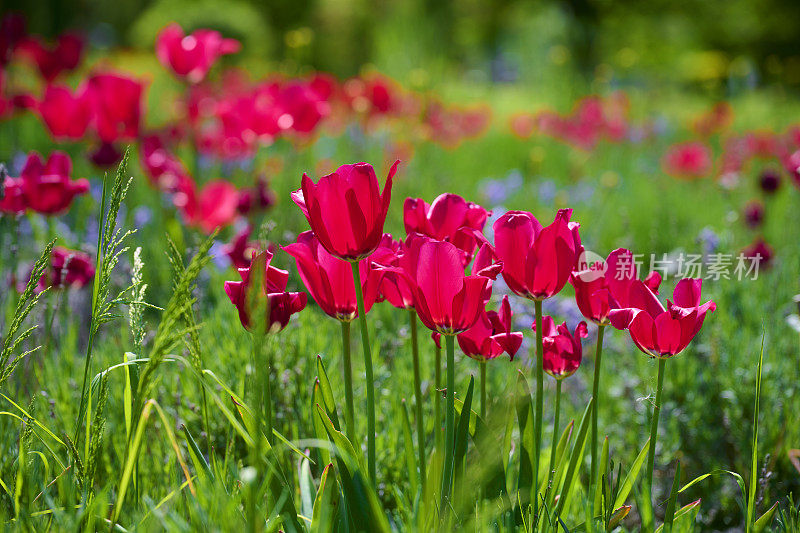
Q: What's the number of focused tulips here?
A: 11